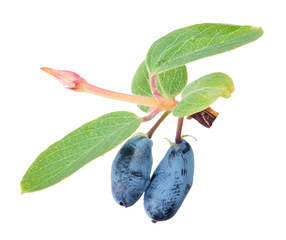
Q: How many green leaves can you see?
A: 4